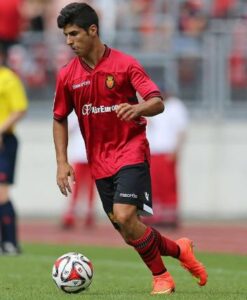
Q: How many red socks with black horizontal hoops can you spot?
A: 2